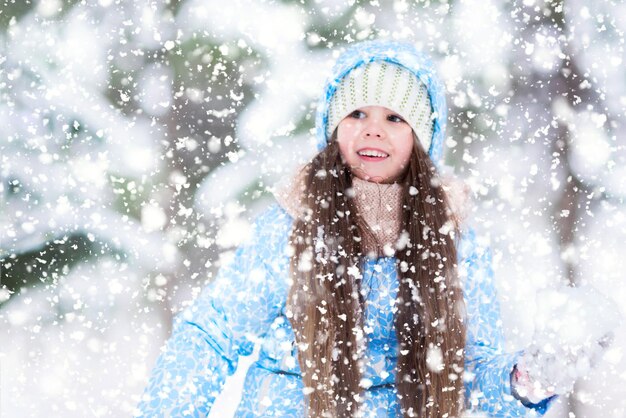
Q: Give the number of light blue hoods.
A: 1